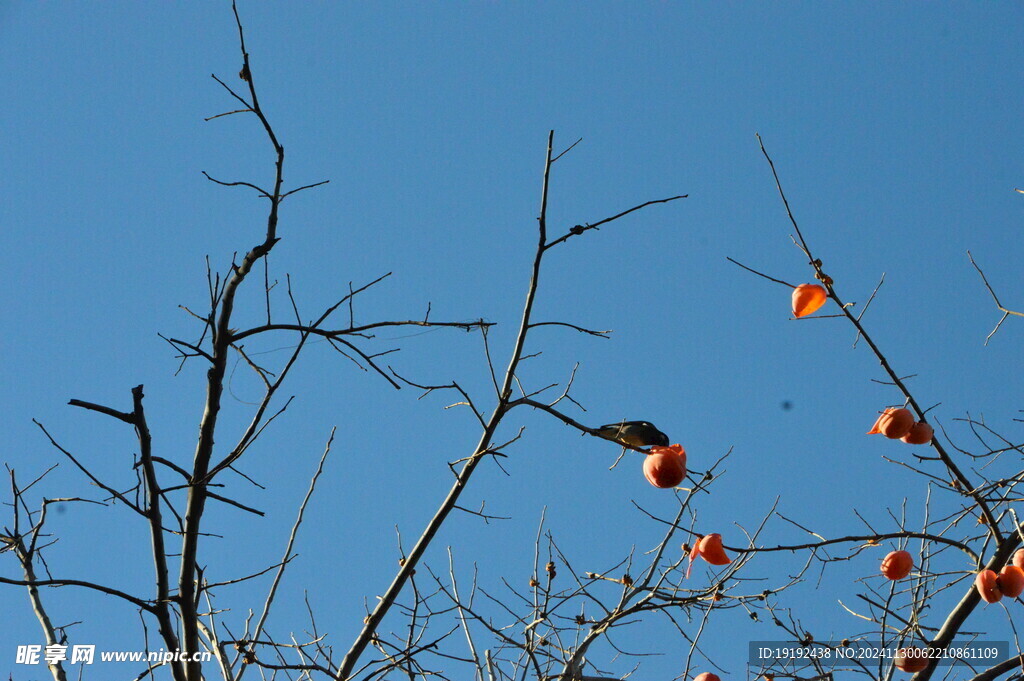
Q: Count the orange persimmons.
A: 11